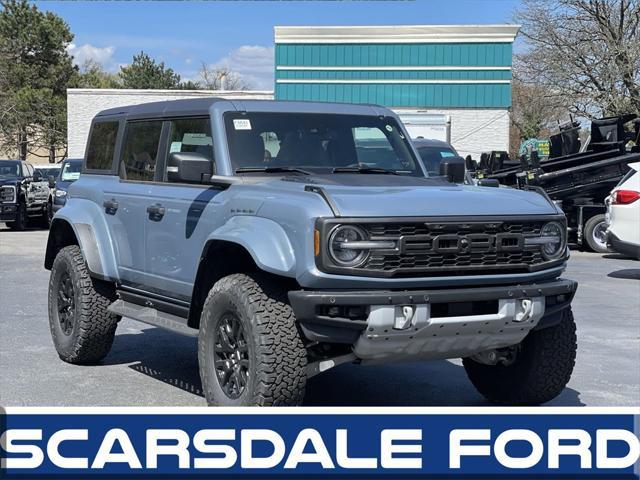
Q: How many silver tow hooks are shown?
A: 2